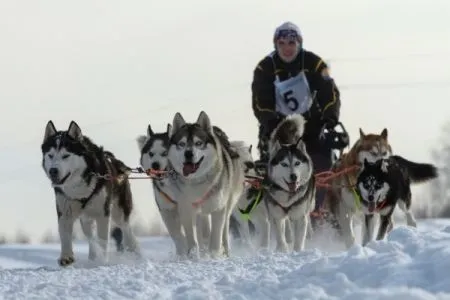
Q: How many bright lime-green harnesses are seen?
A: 2